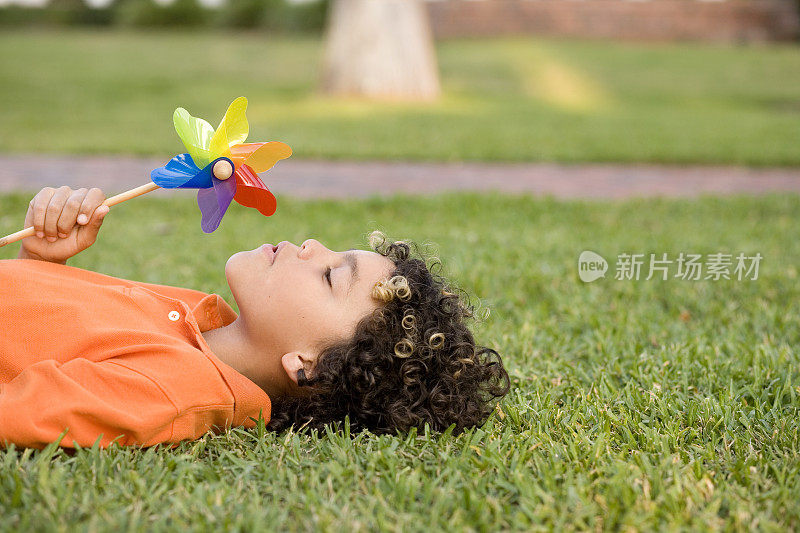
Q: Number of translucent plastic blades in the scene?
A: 6